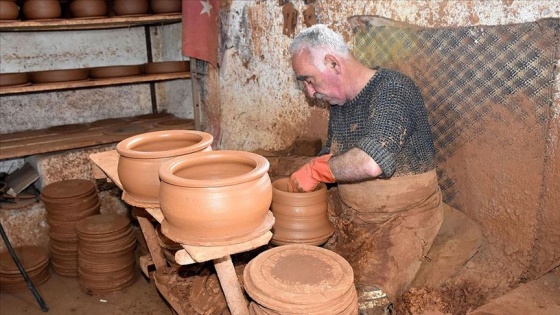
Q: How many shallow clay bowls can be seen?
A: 4